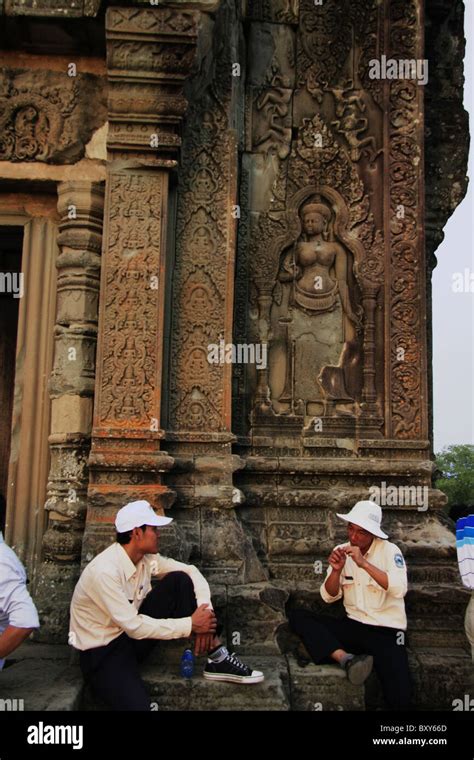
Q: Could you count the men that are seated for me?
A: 2